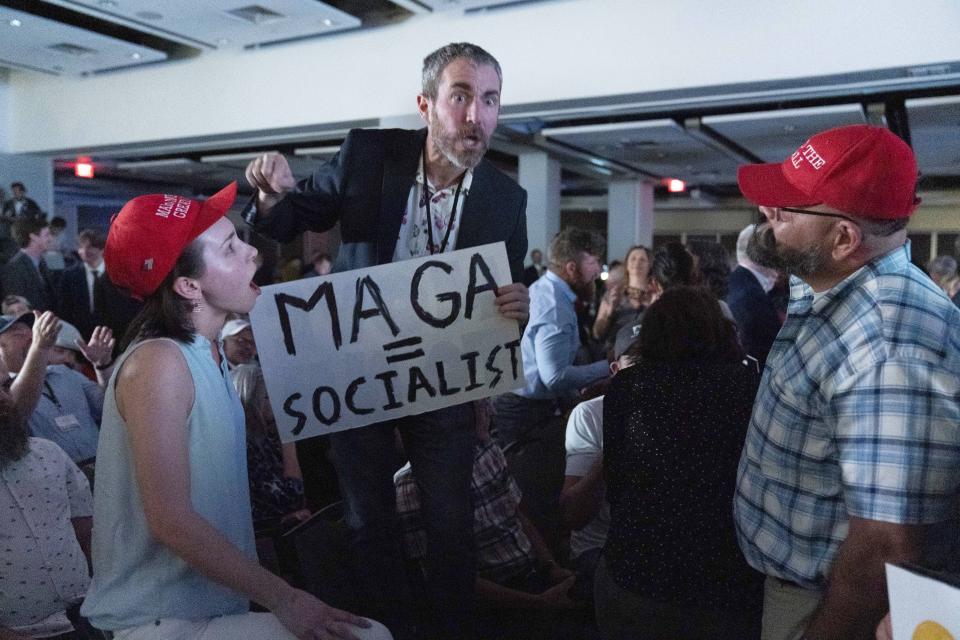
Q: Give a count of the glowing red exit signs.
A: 2